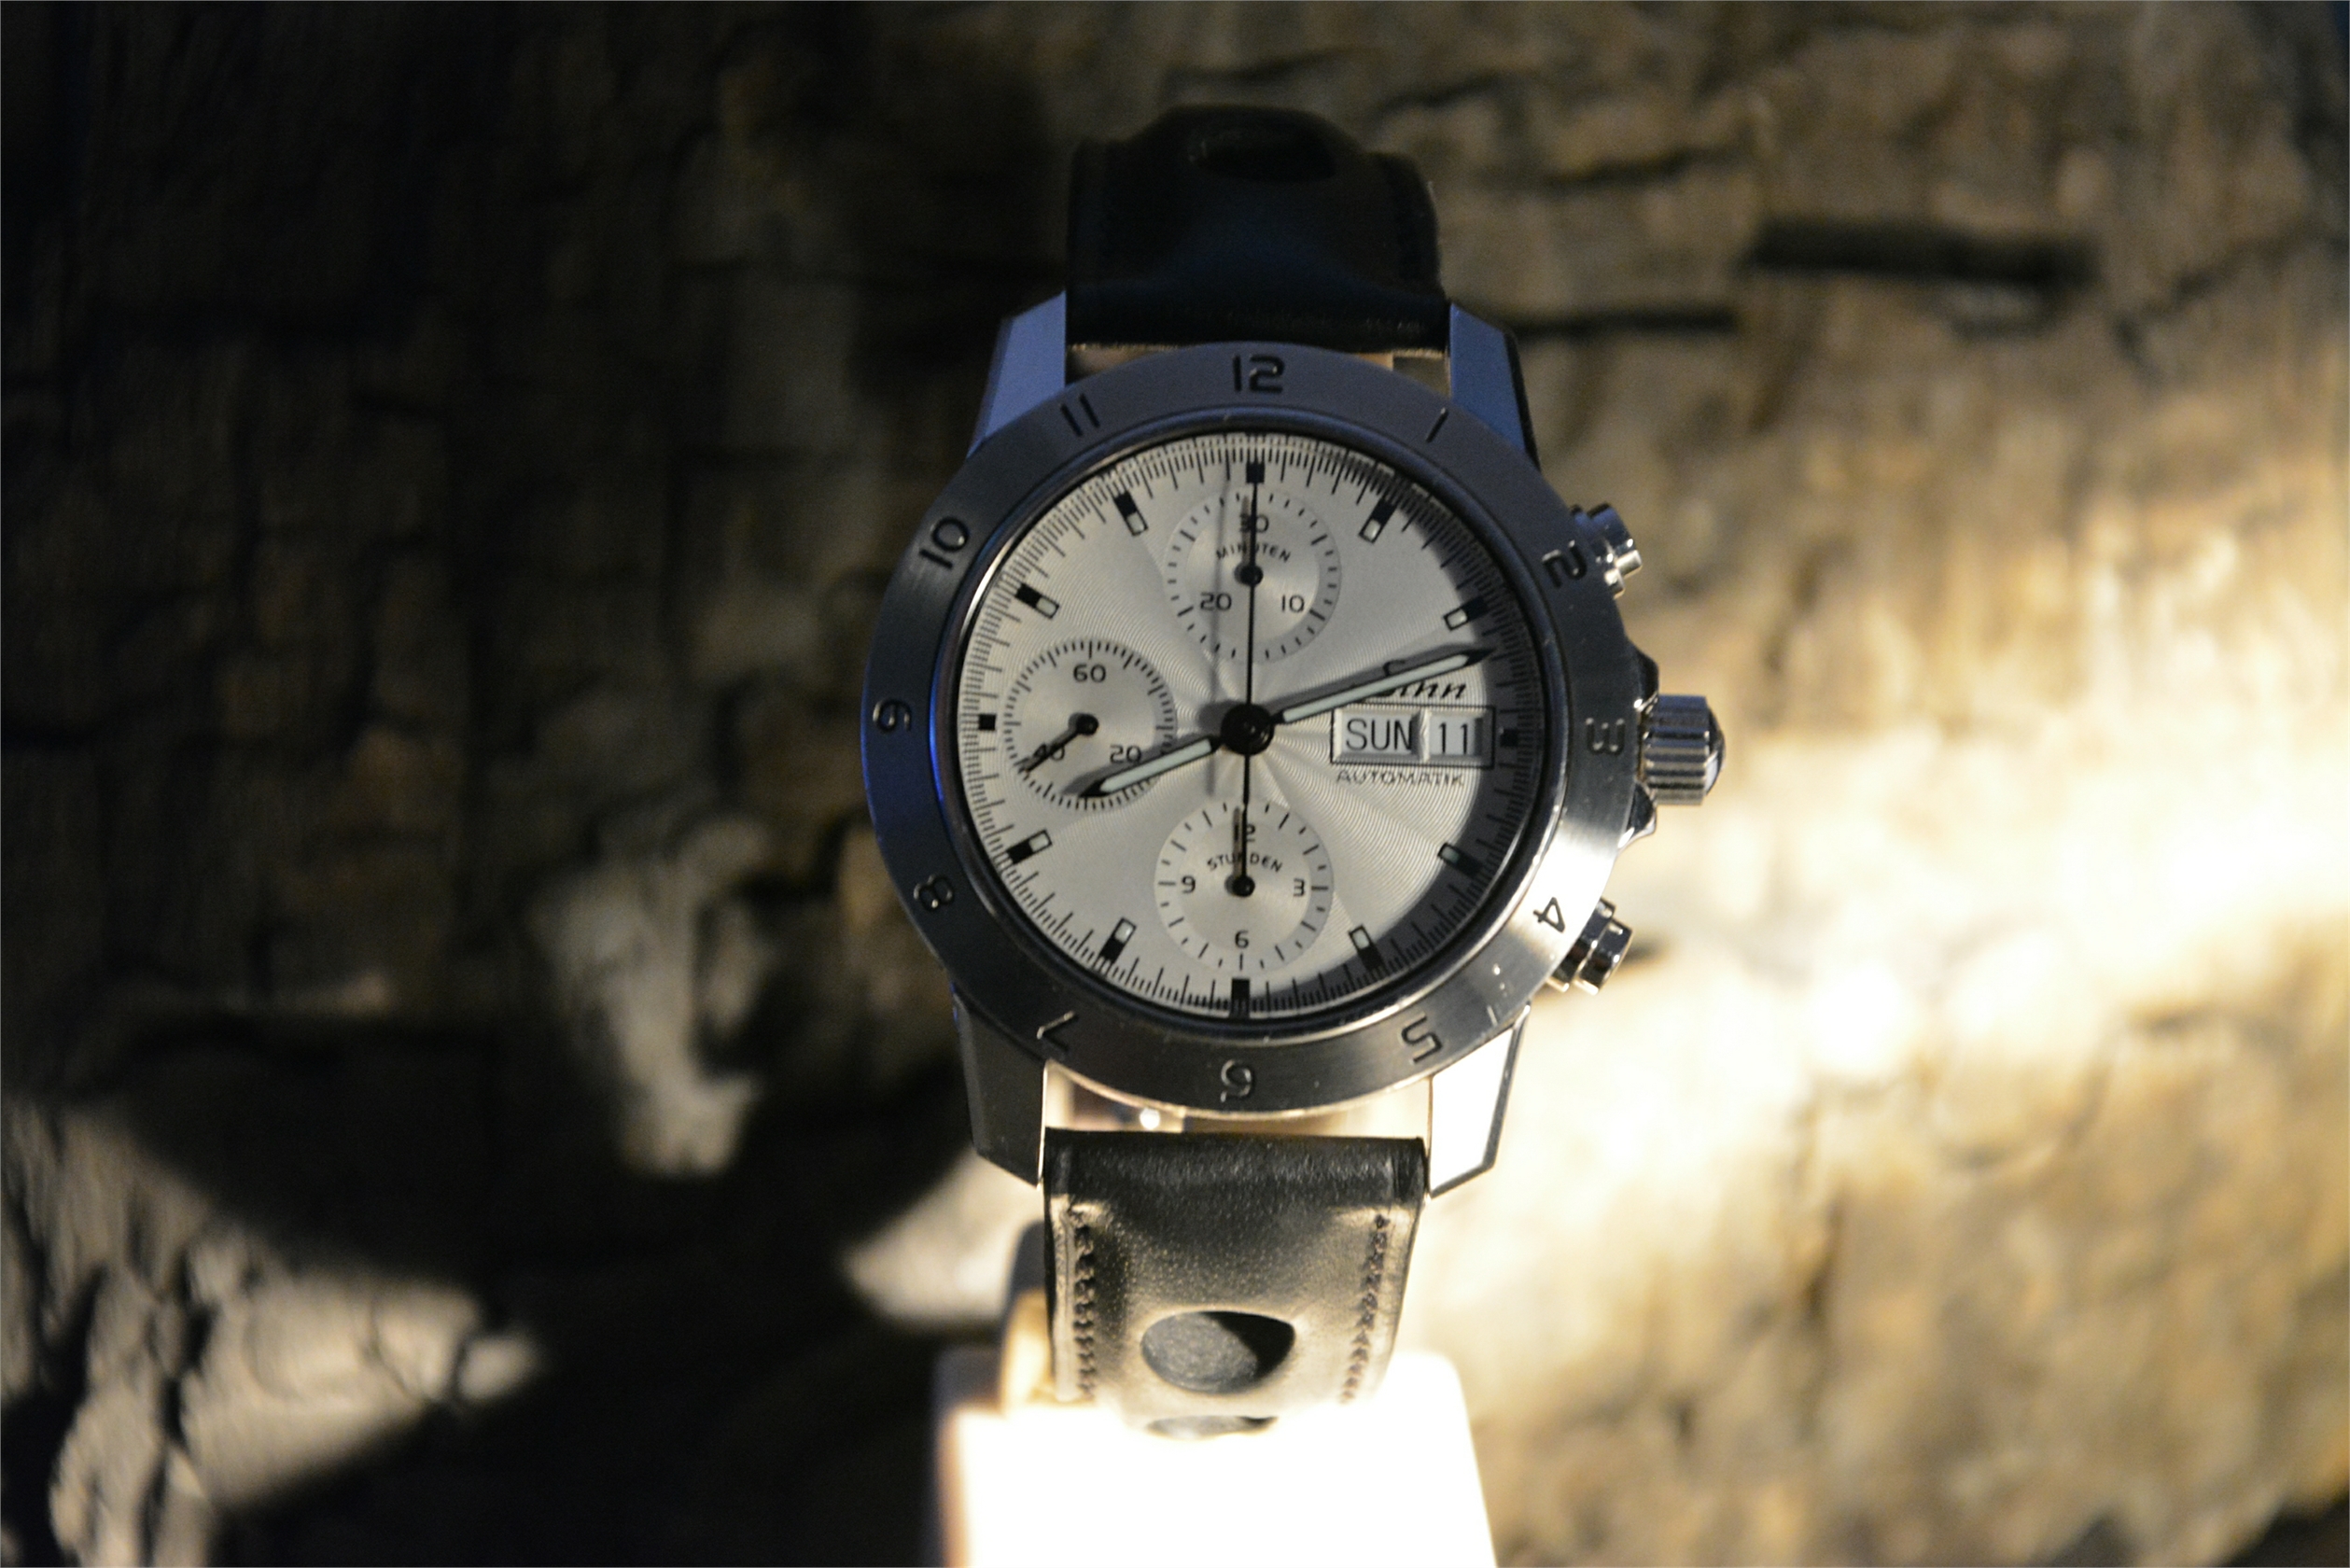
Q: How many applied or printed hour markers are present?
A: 12